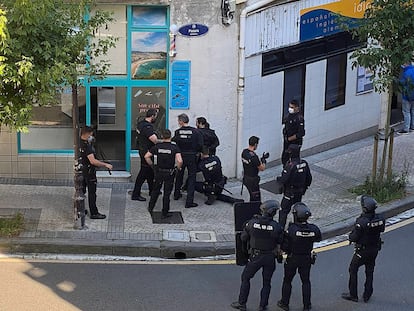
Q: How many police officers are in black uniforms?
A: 12